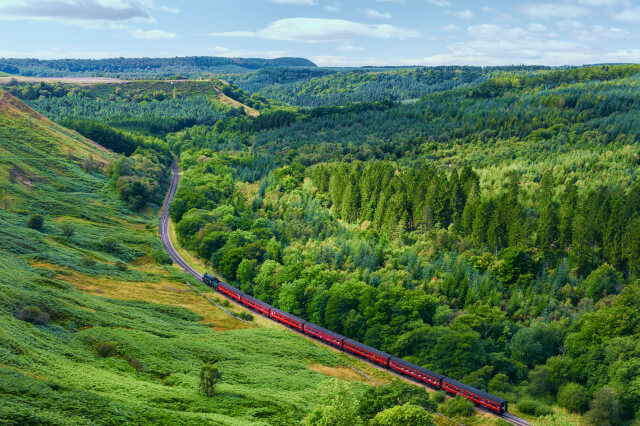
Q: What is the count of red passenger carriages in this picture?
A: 7